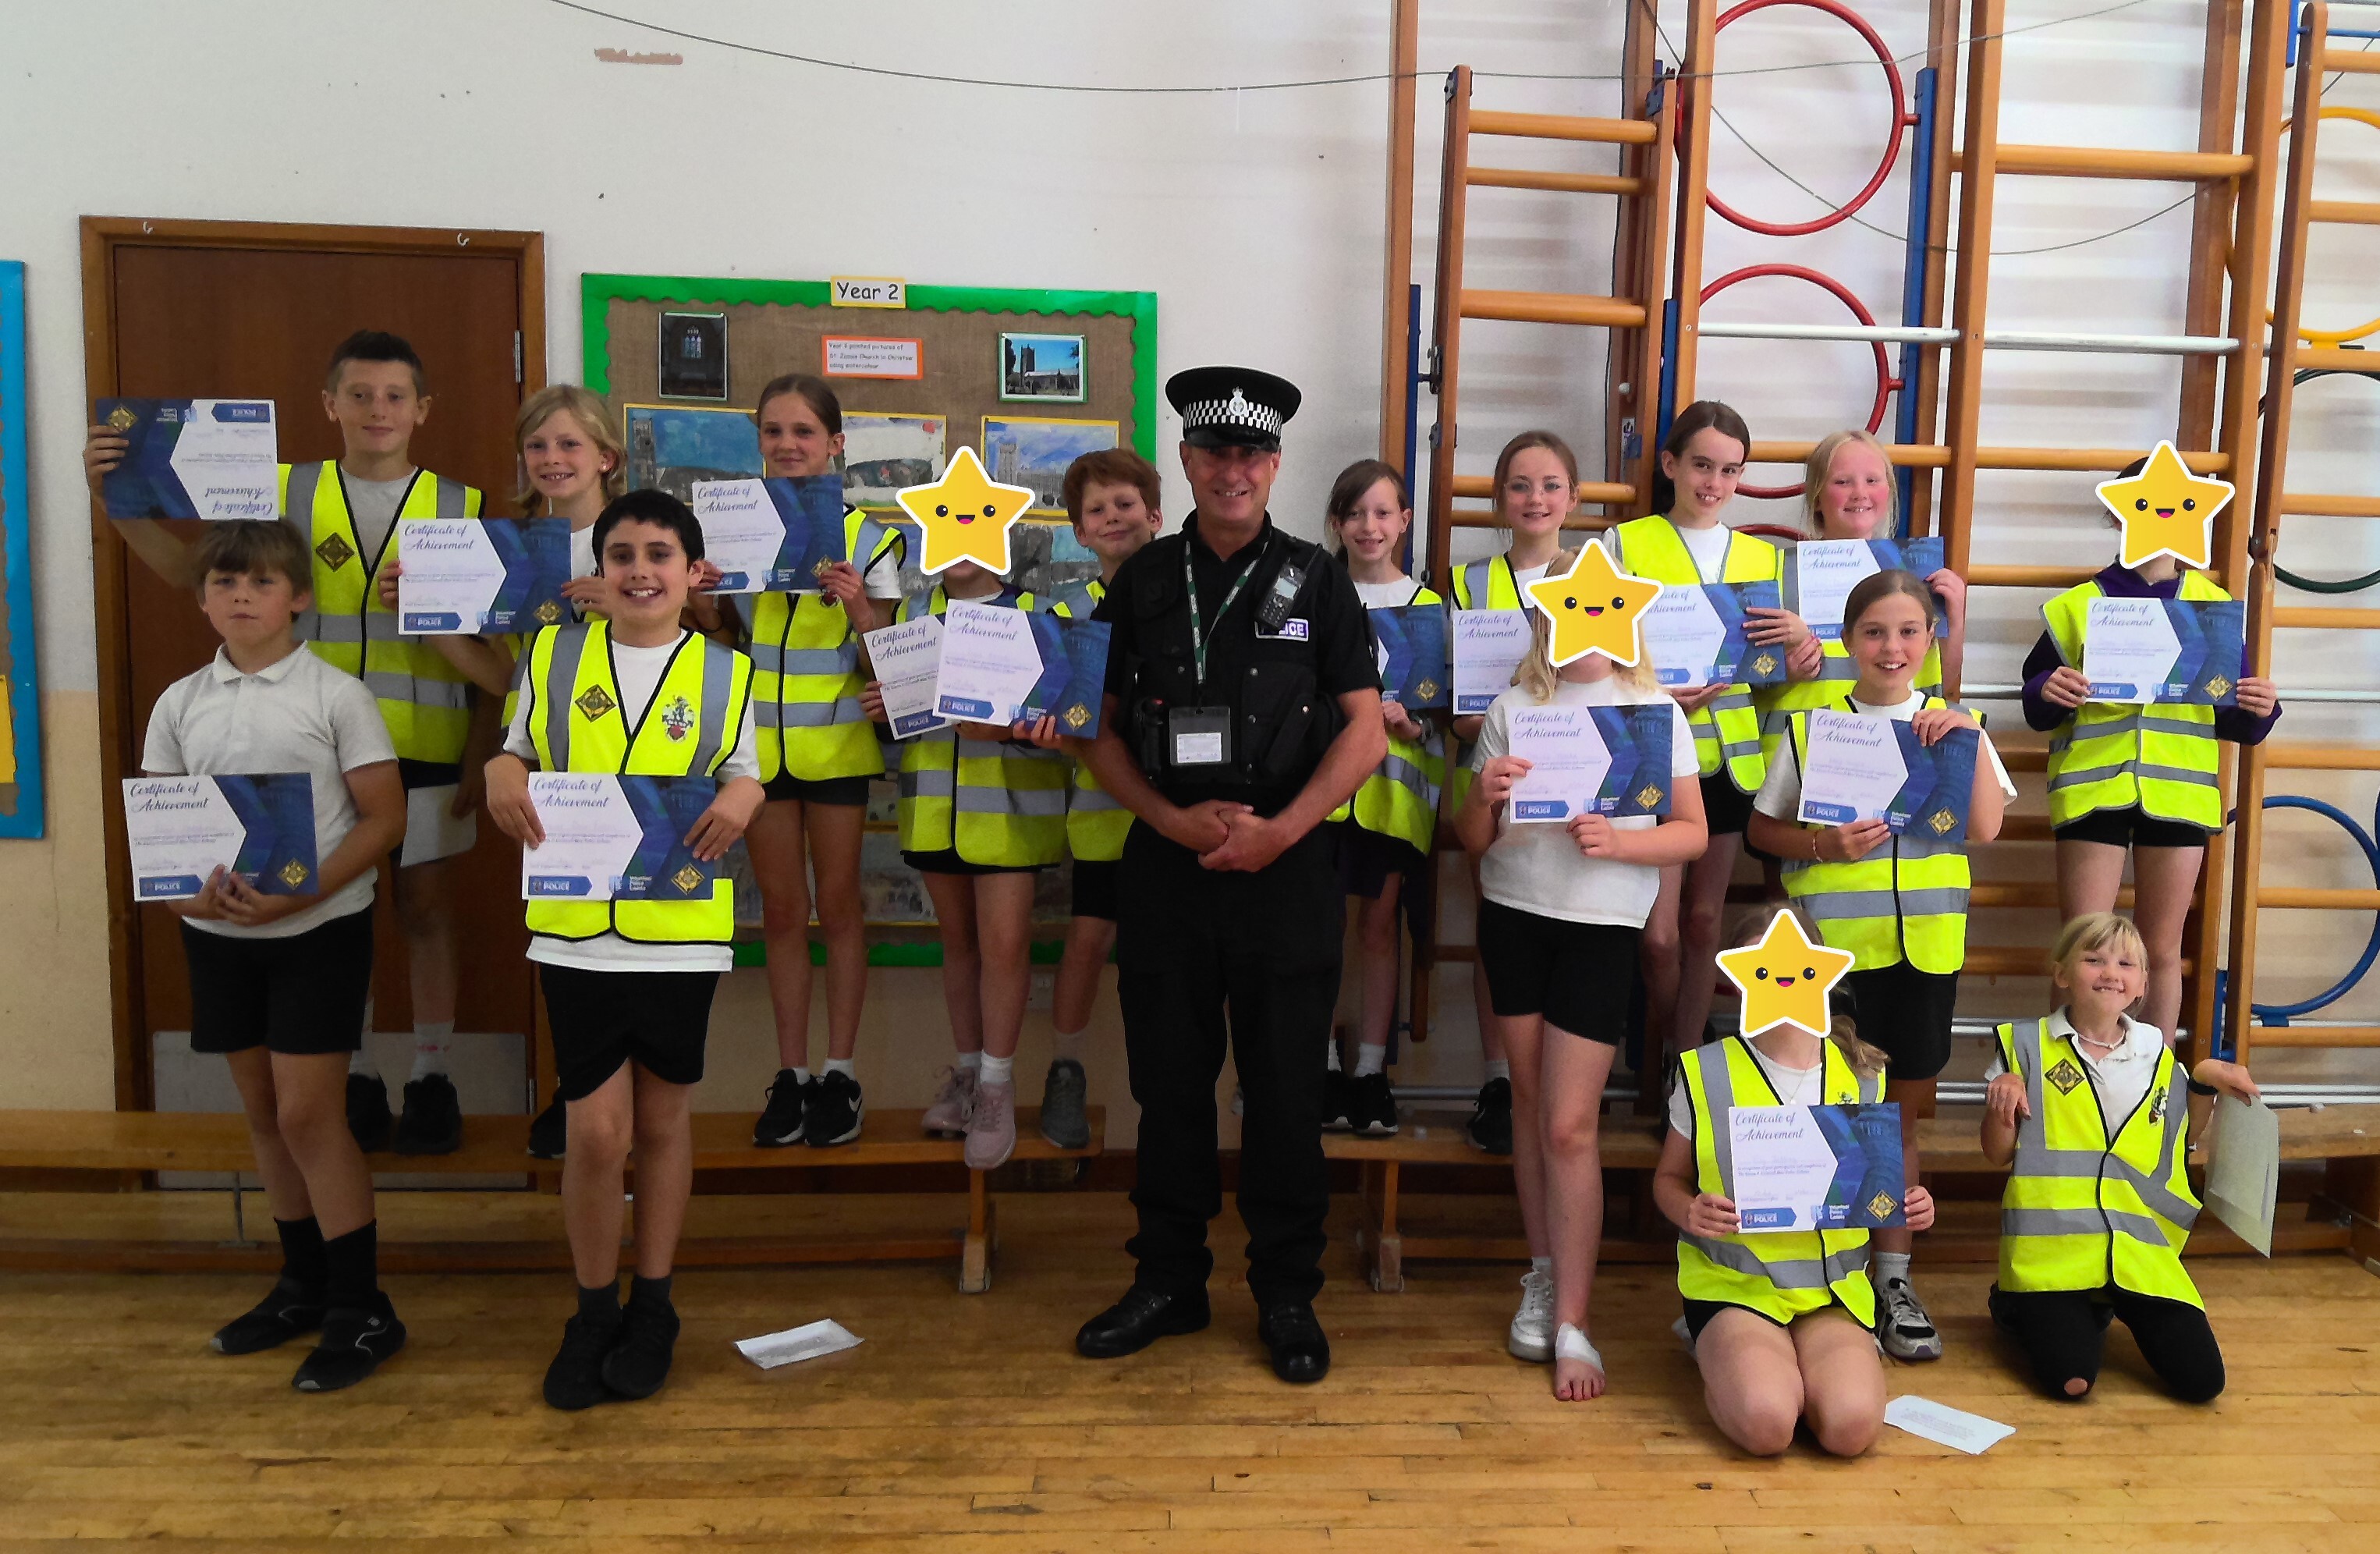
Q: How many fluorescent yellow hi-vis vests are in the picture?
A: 14